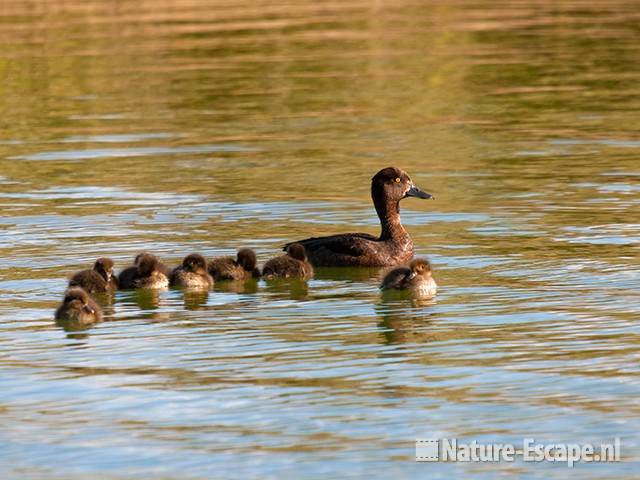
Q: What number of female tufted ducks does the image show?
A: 1